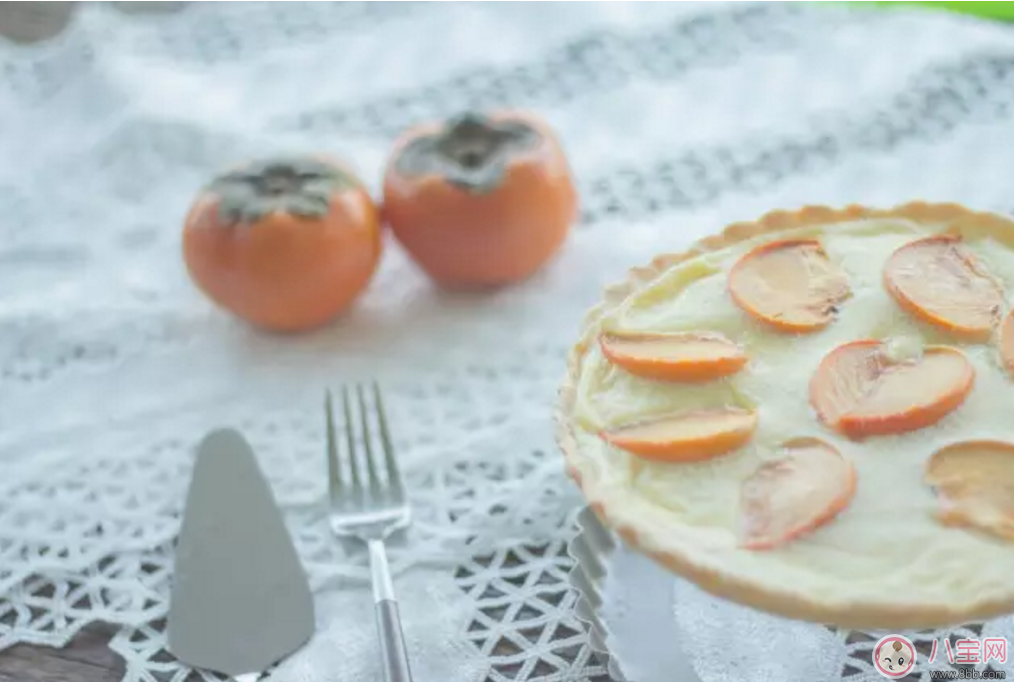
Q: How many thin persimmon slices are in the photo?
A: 8